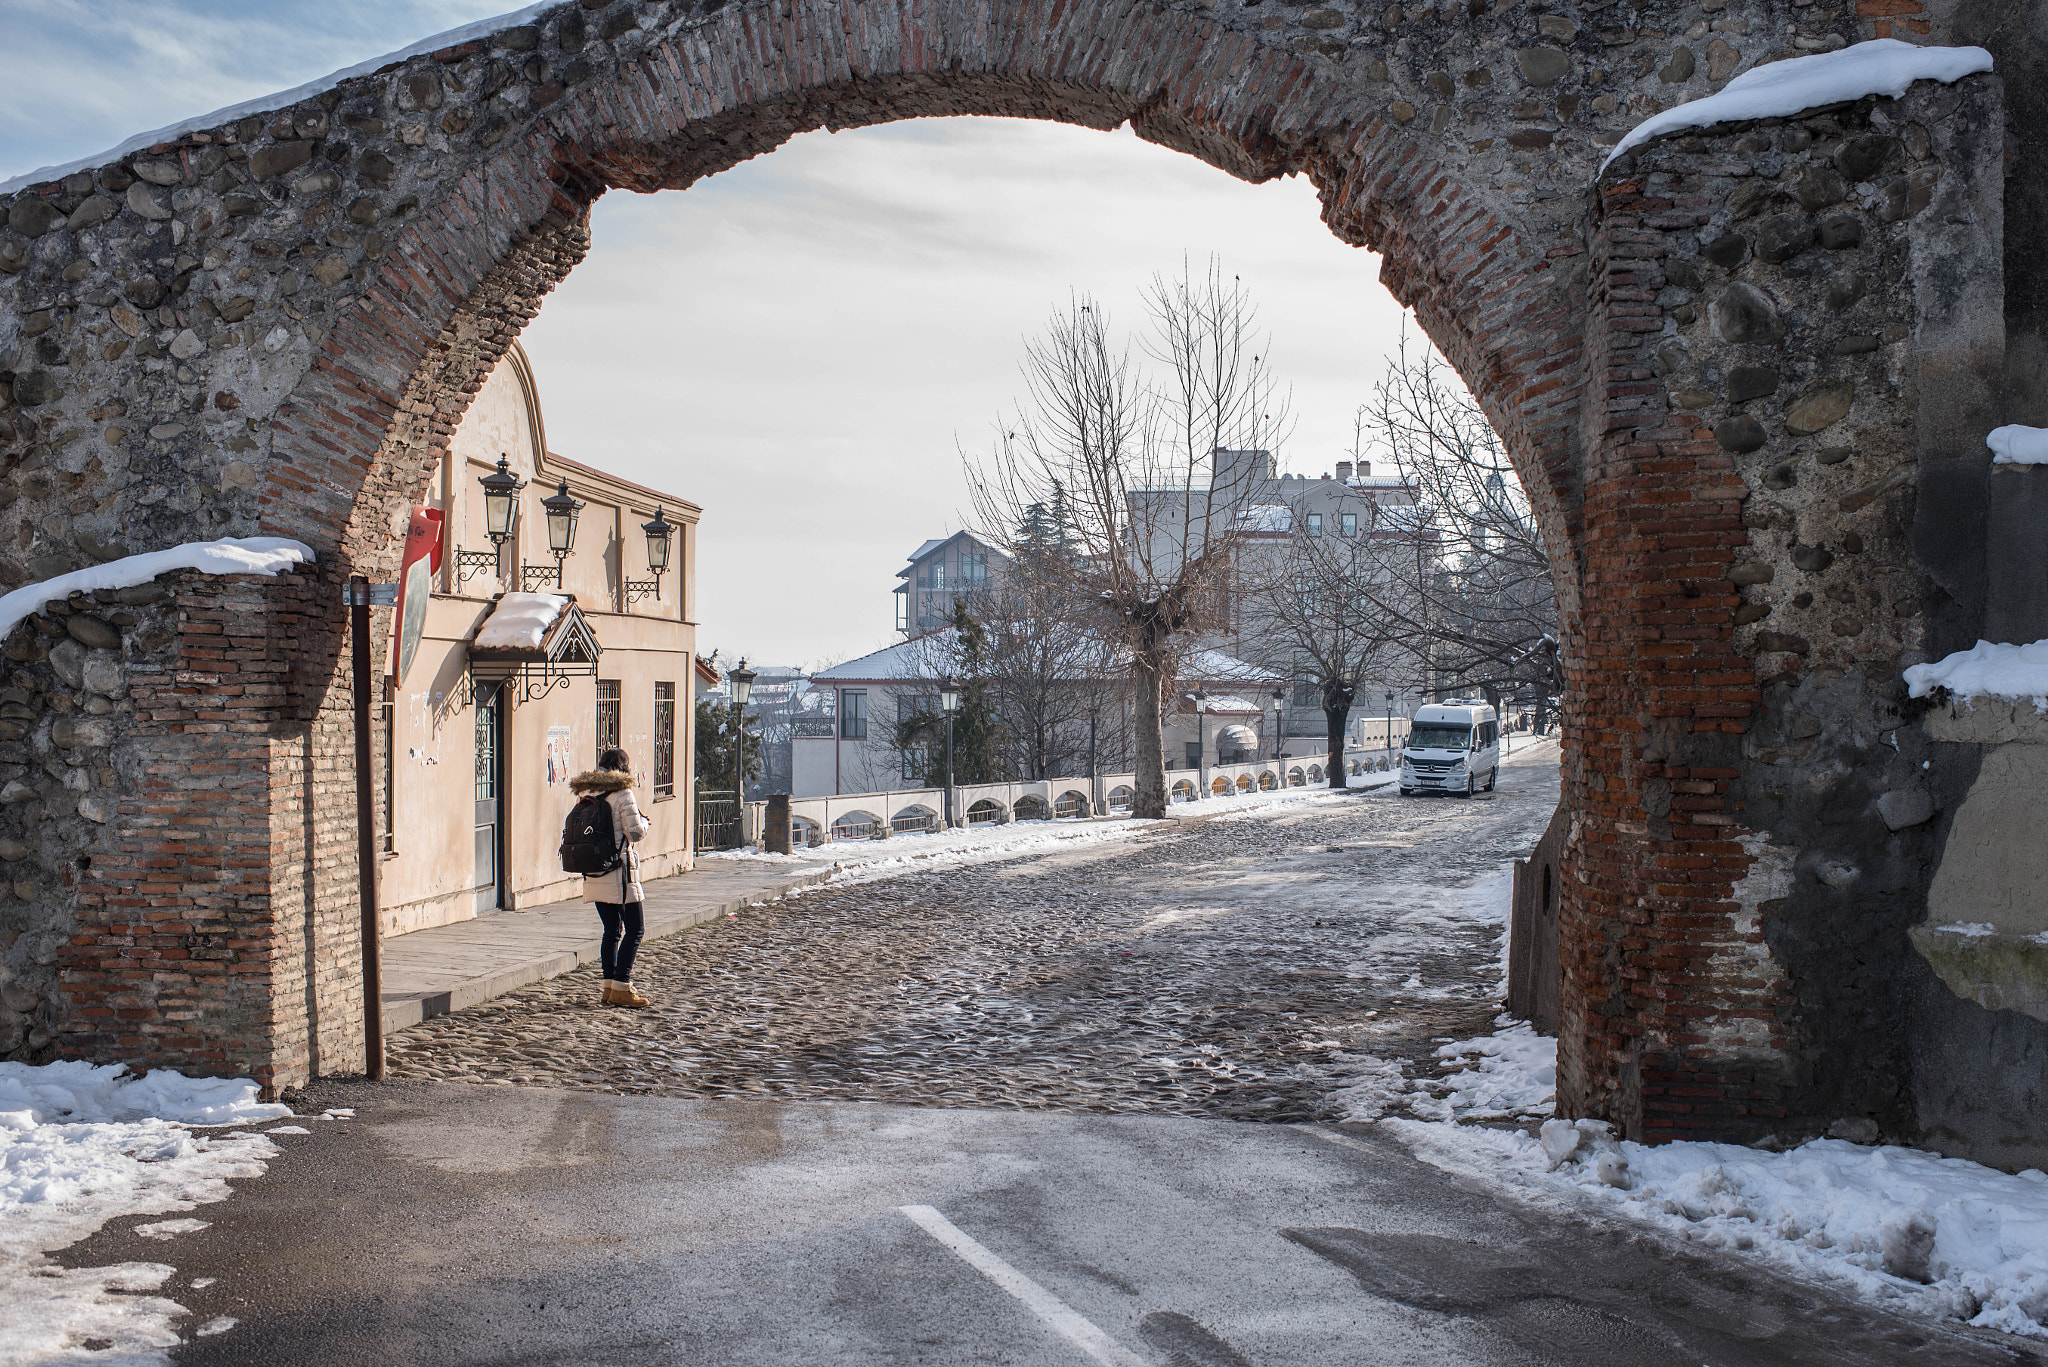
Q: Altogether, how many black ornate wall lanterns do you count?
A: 3